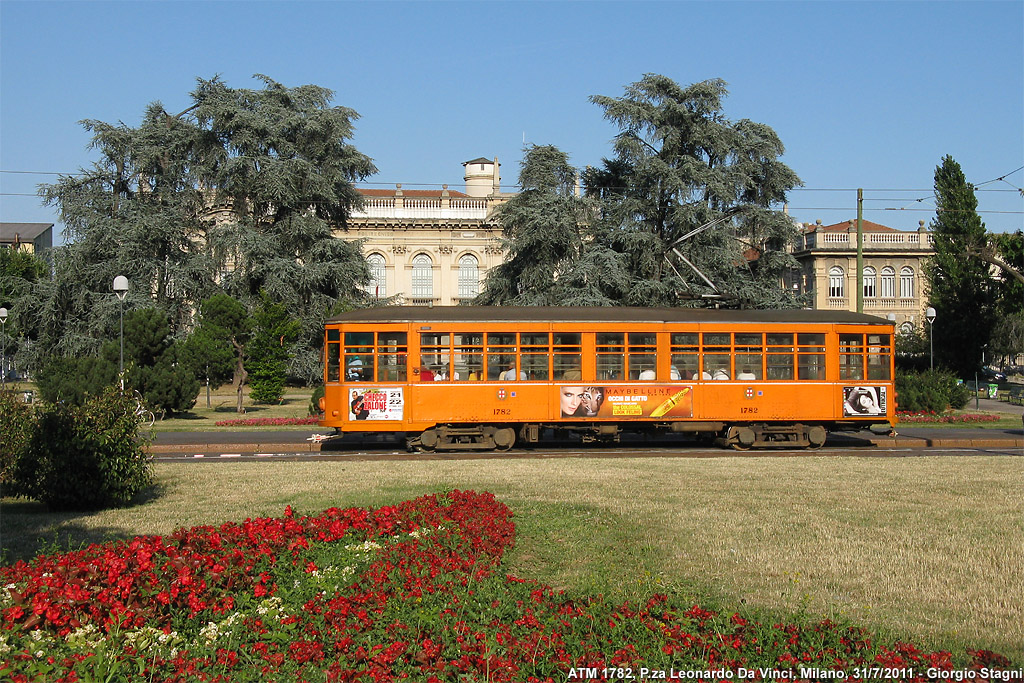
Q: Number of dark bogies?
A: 2